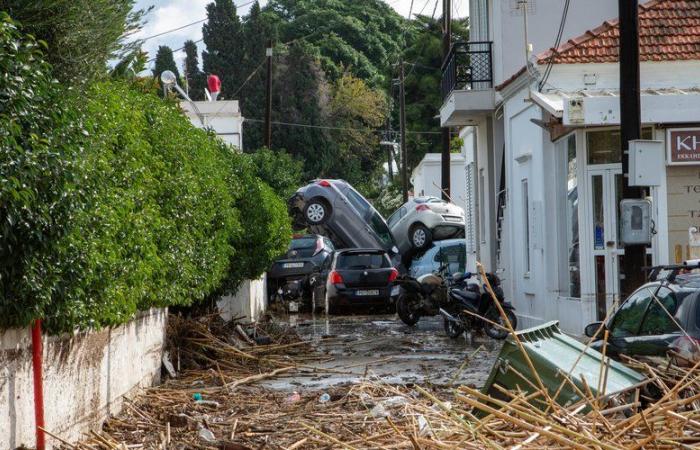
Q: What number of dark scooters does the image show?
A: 2